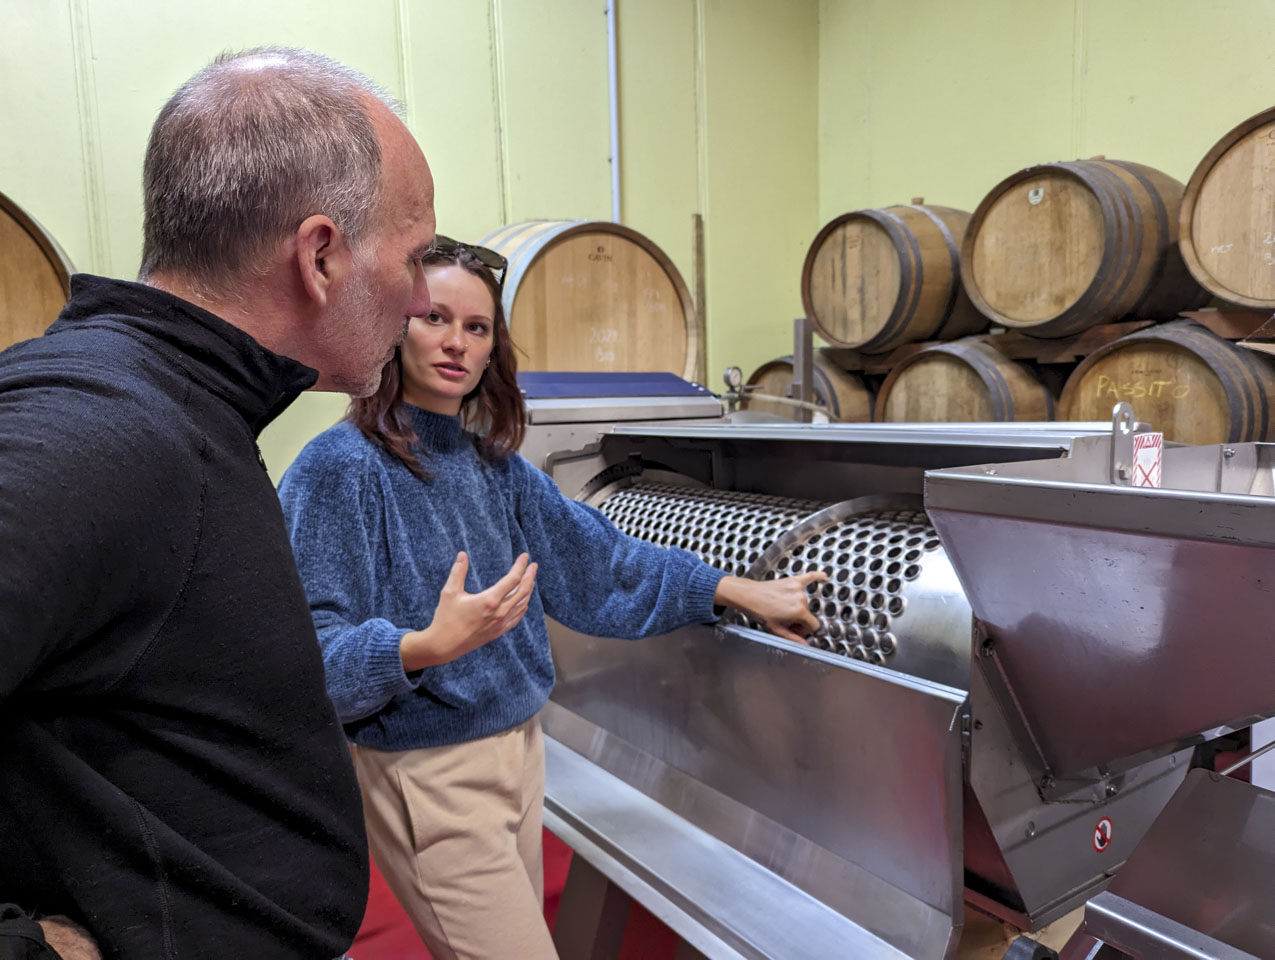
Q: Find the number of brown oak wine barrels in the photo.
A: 8